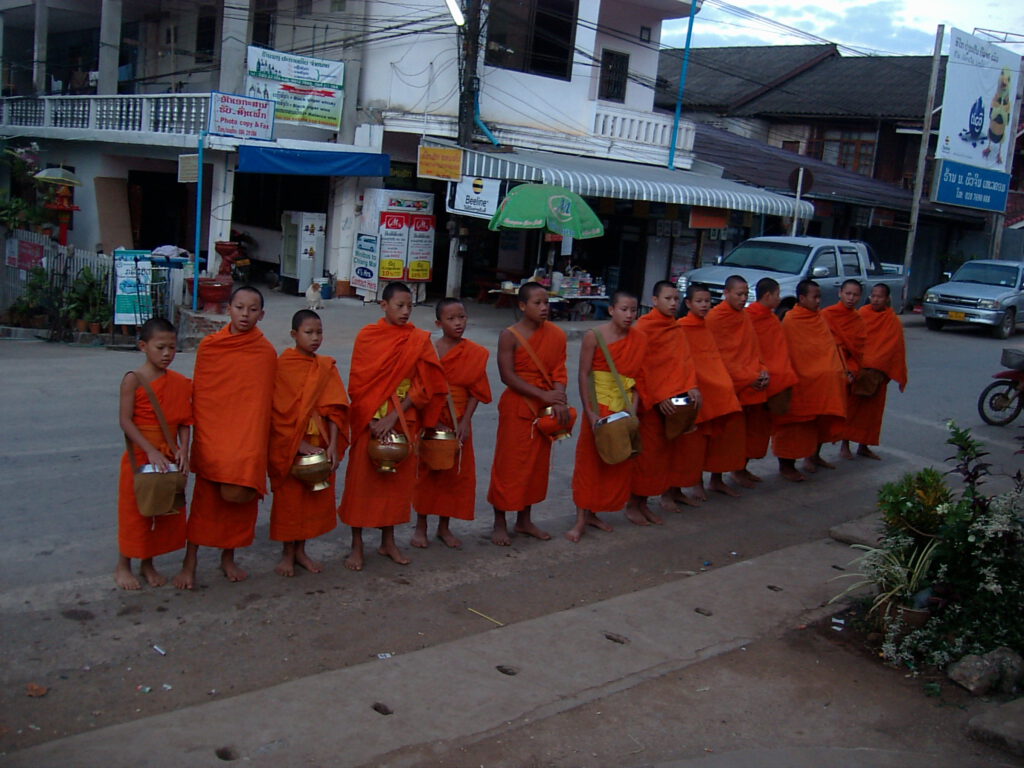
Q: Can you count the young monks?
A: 14